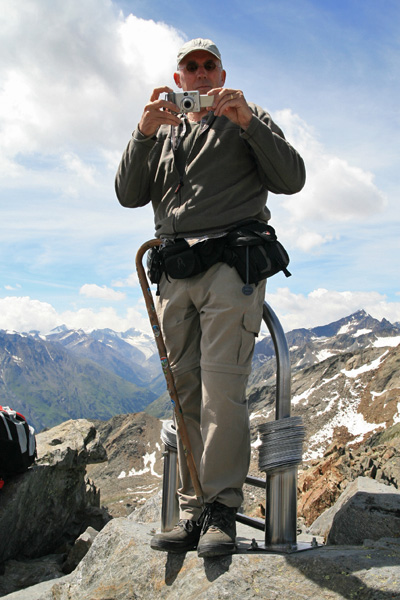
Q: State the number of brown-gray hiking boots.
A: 2